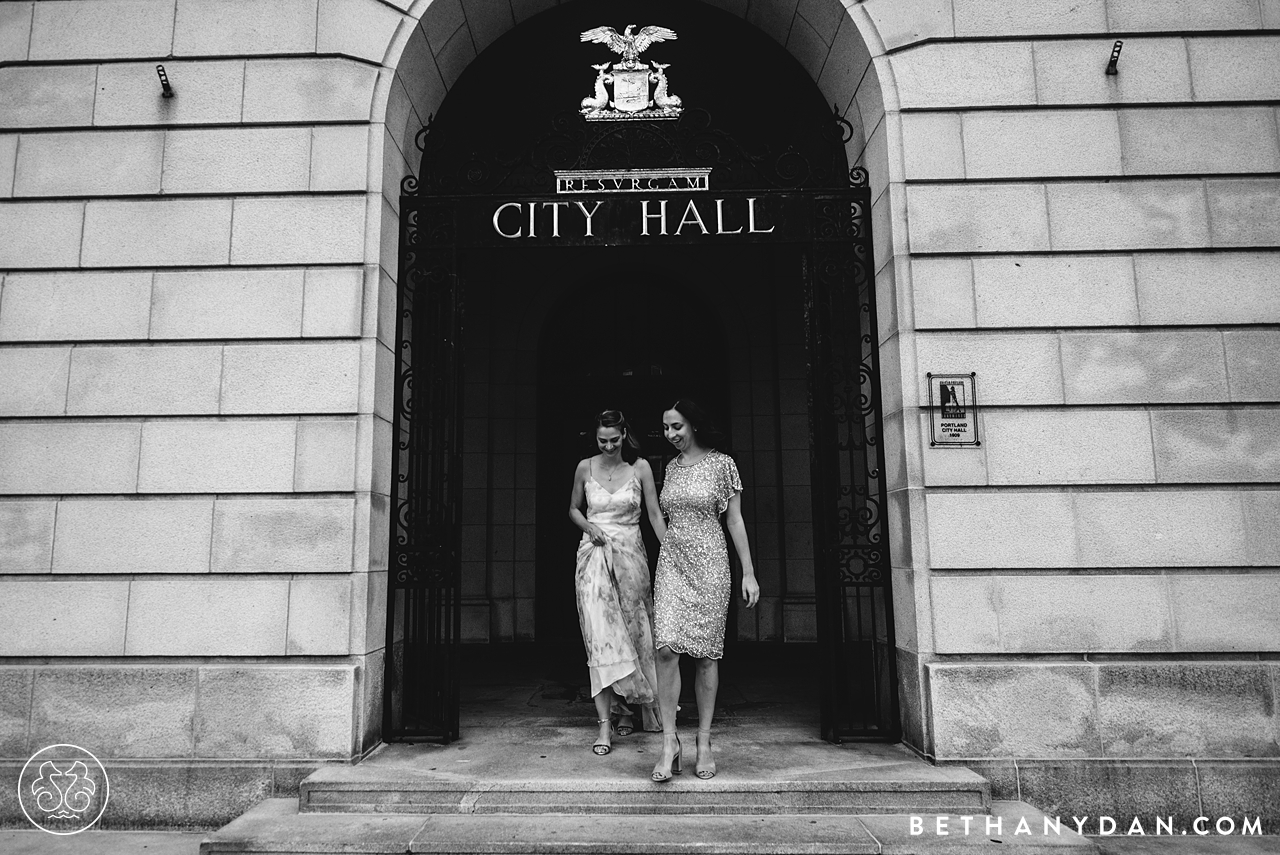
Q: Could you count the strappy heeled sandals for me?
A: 4